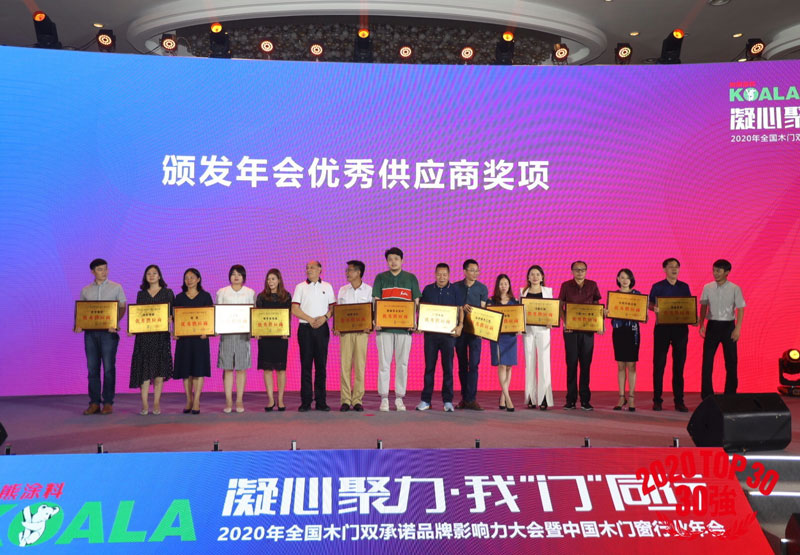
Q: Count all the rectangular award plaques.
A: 14